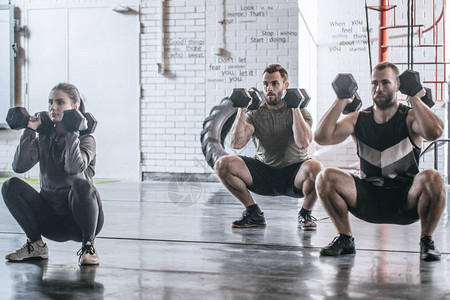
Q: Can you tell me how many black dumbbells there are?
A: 6